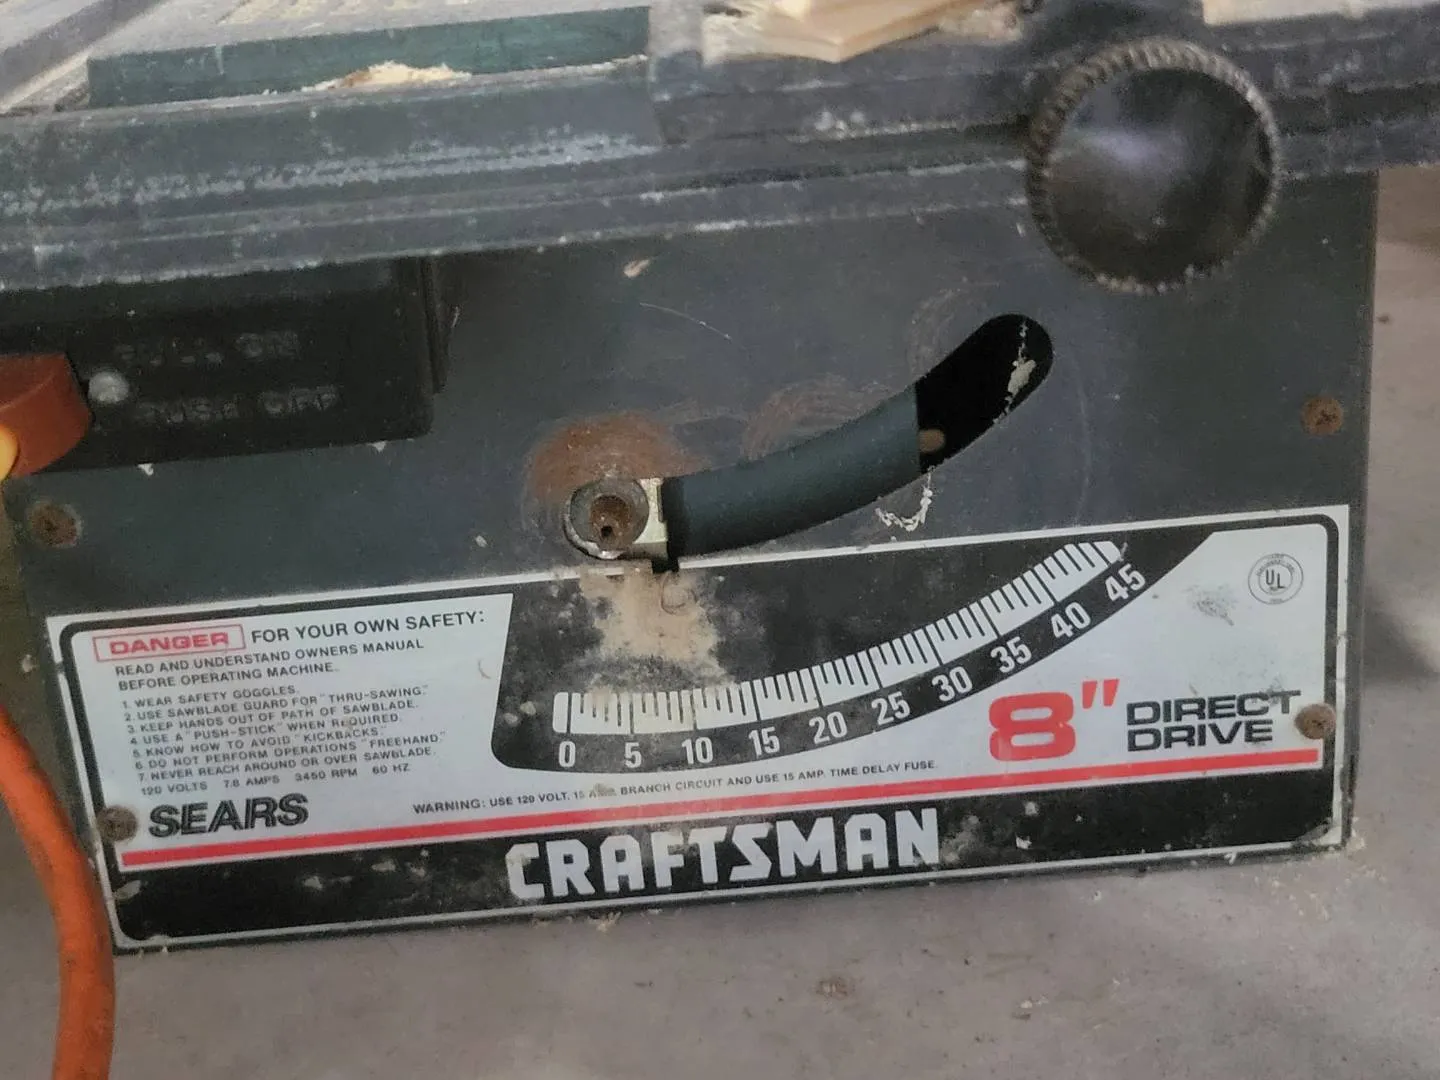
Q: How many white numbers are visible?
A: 10